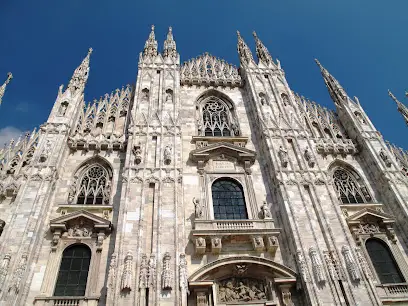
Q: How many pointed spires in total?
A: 8